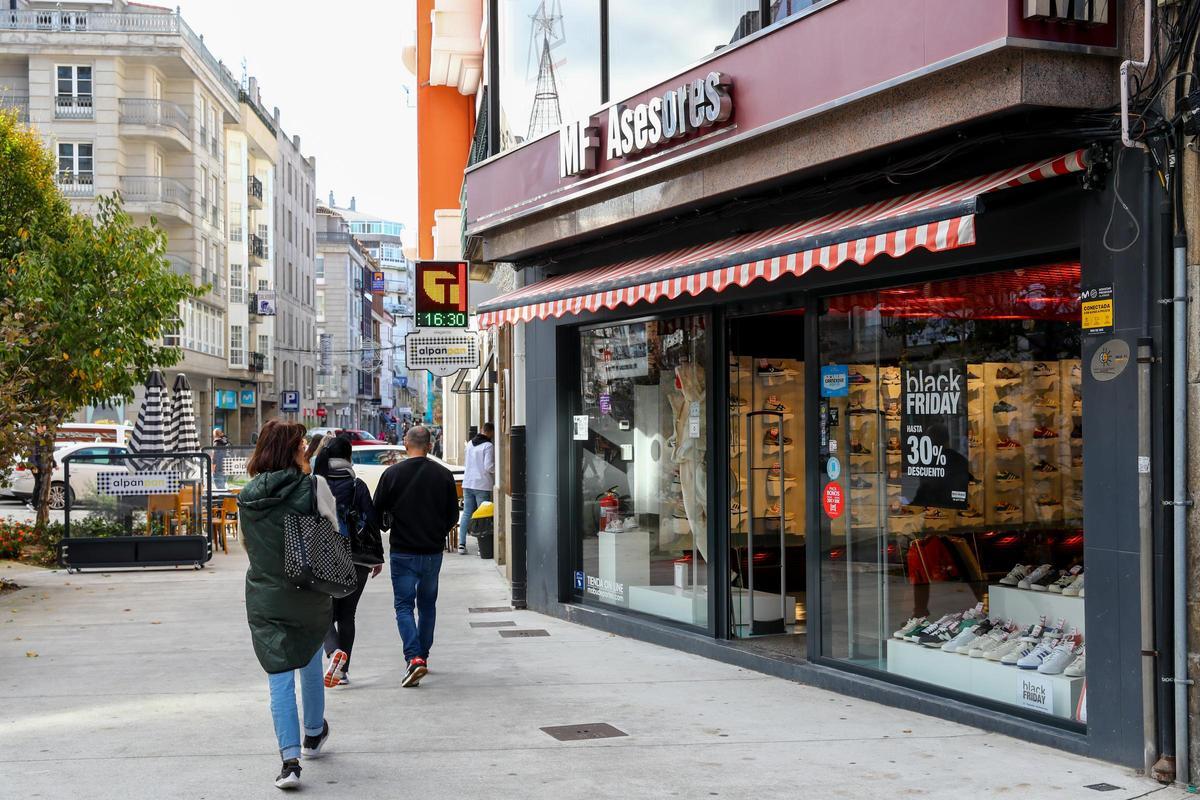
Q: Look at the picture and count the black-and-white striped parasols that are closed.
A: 2